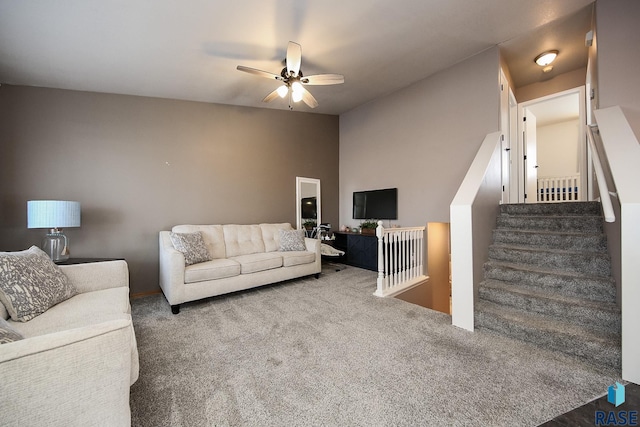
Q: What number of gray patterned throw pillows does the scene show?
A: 4